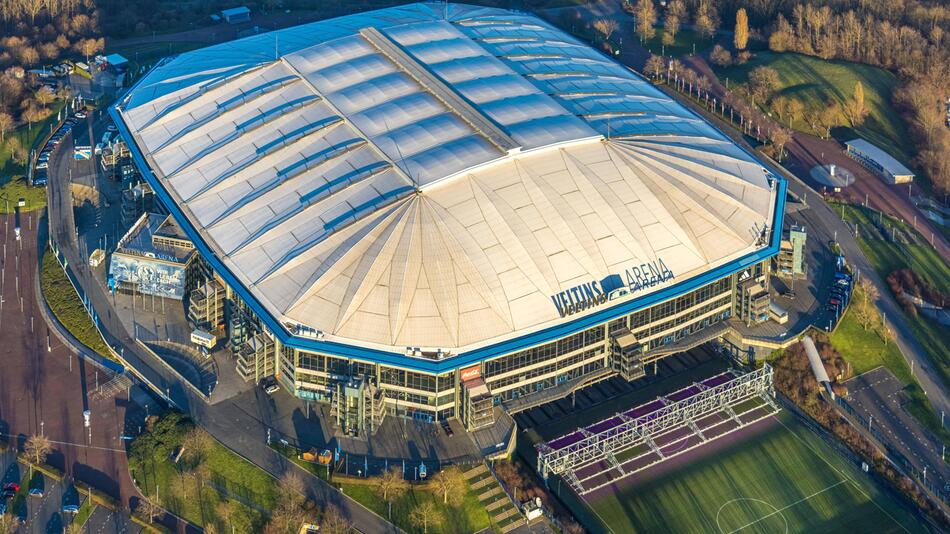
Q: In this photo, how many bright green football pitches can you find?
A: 1